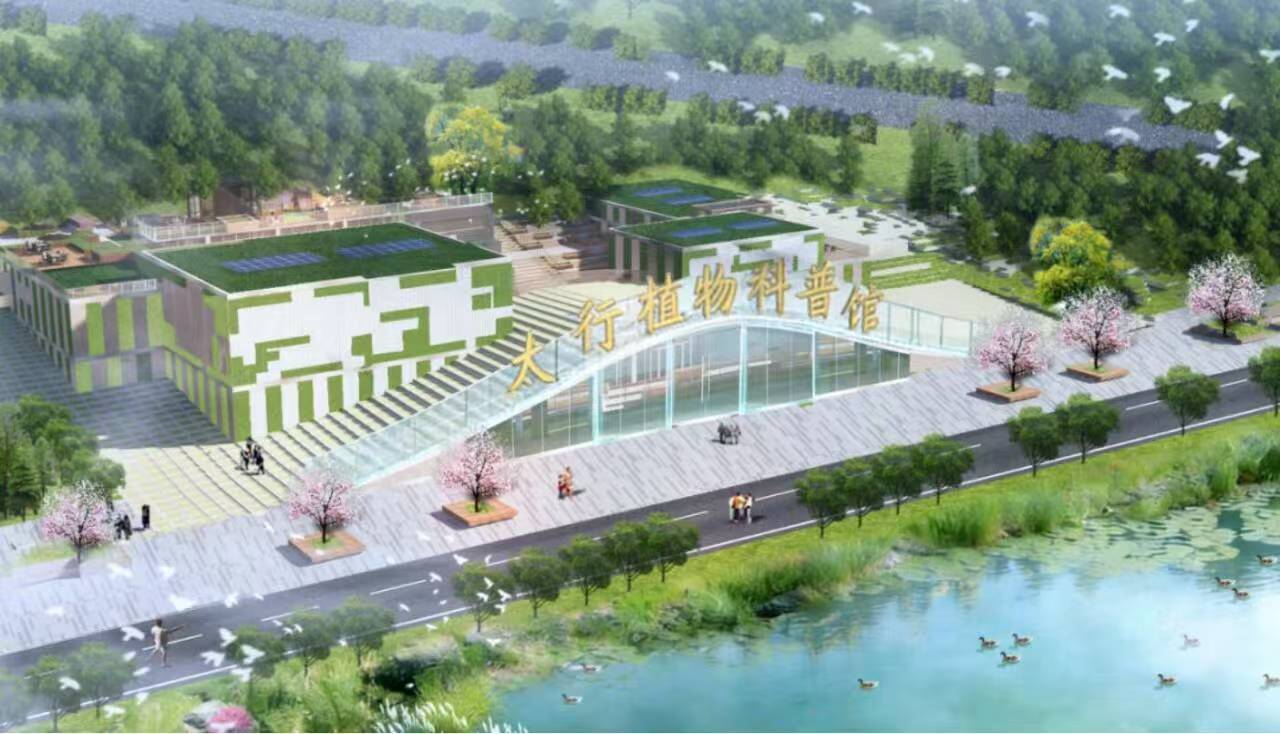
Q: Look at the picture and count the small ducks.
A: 12